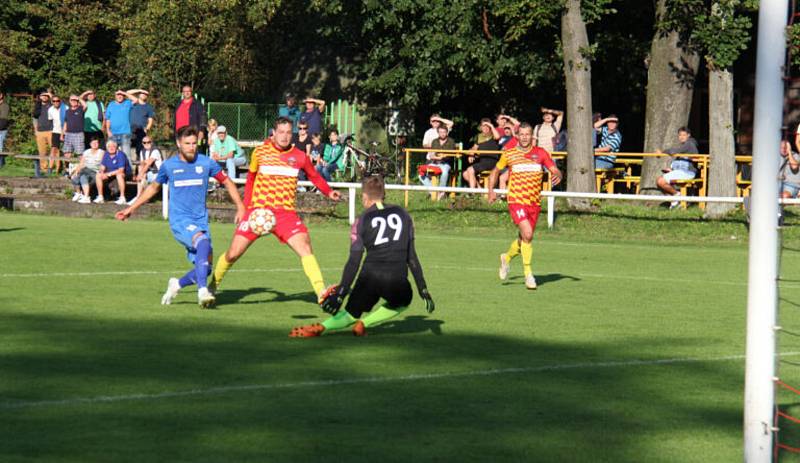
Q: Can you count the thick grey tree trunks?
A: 3